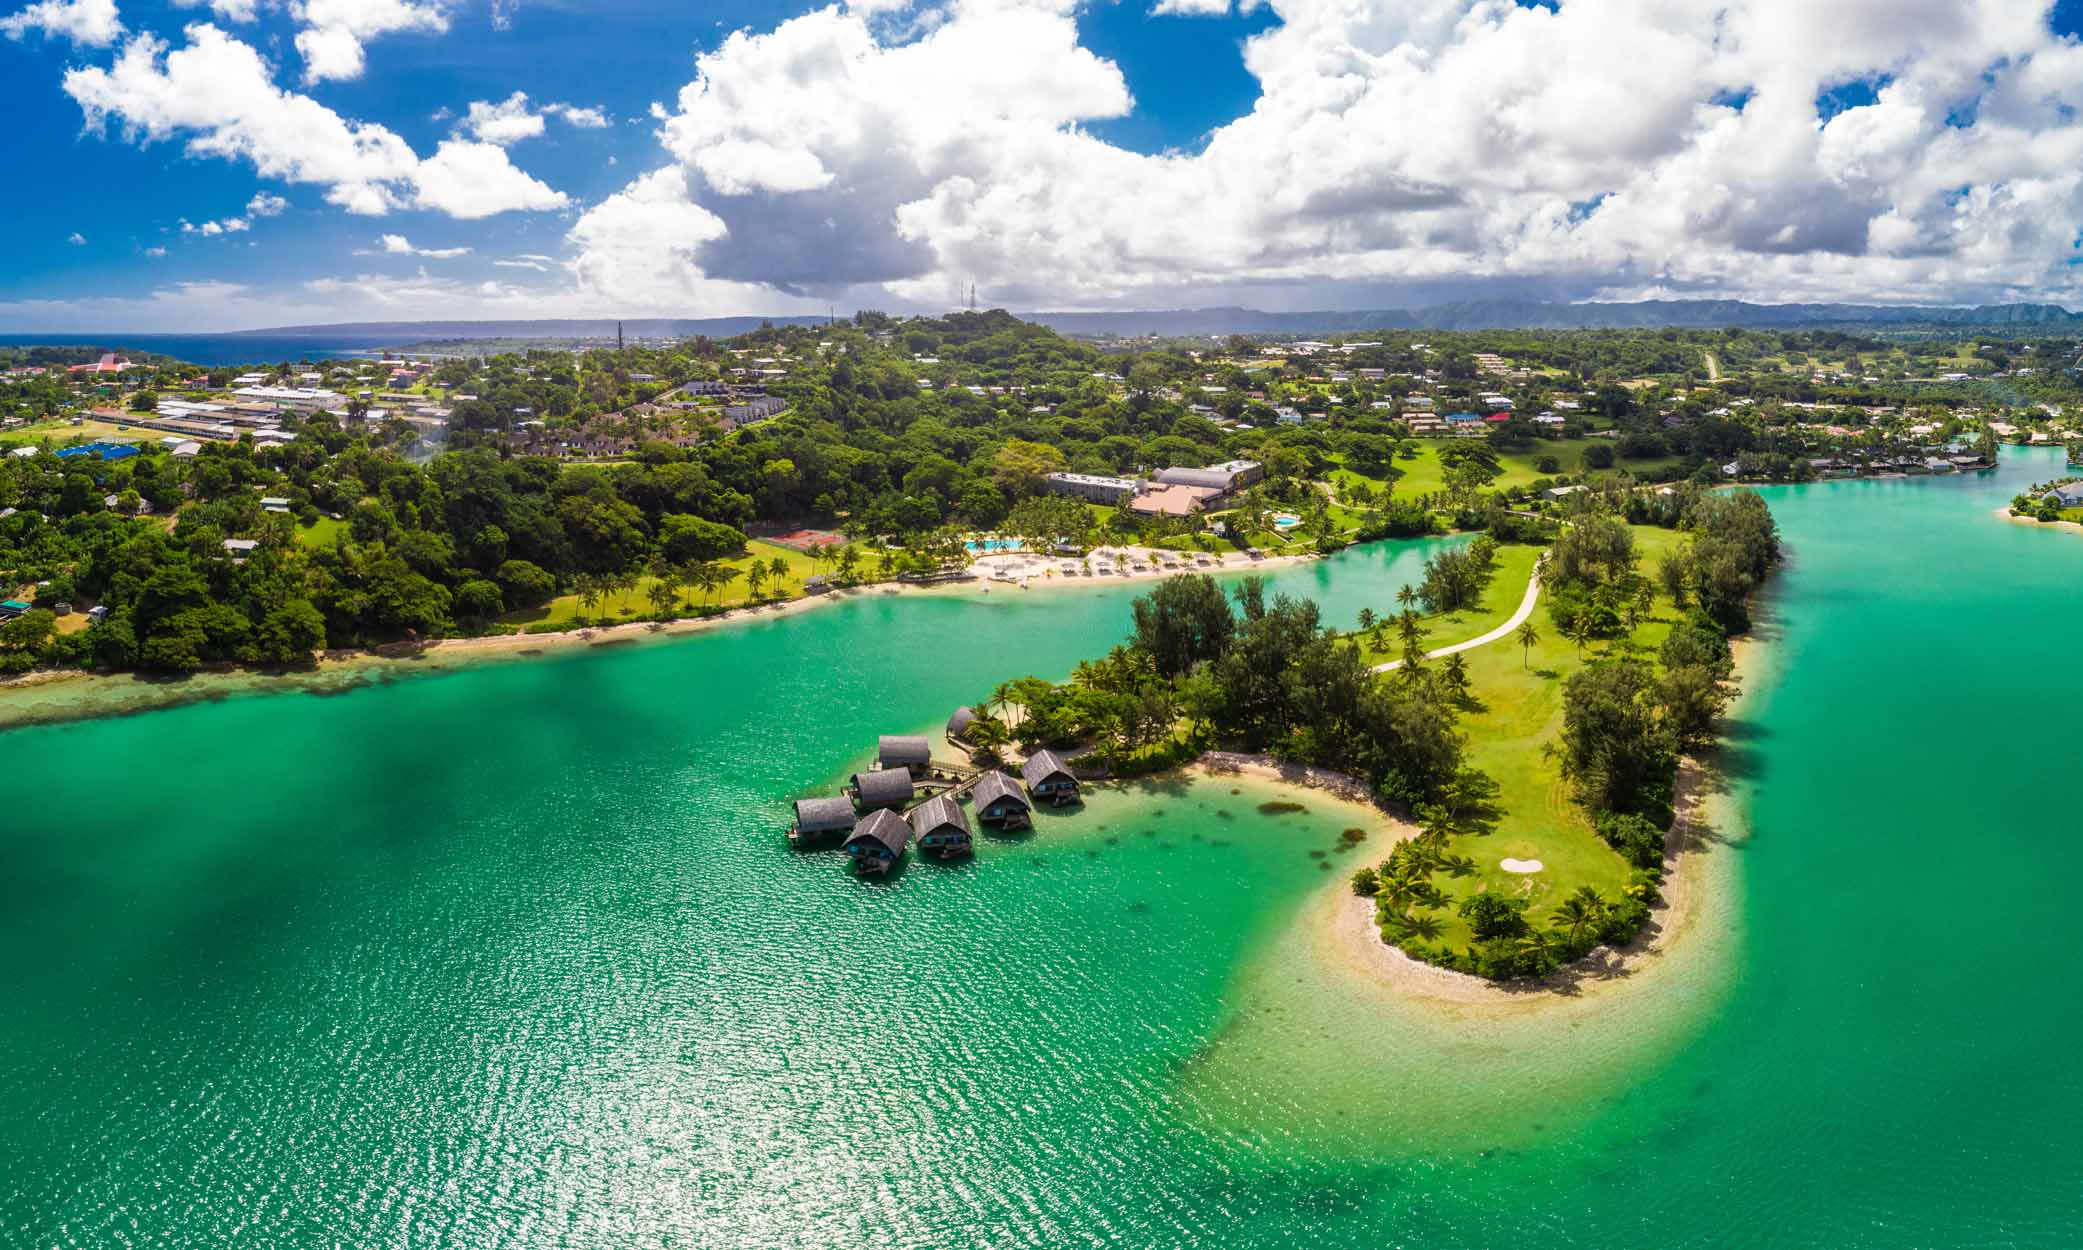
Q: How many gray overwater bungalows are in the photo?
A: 7